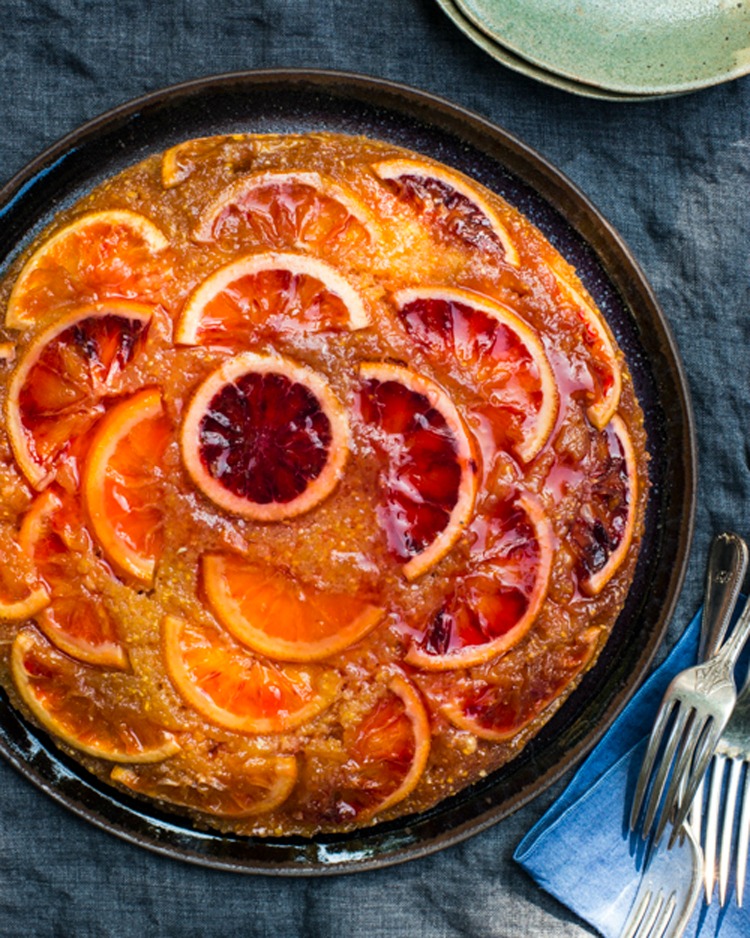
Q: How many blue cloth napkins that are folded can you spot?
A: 1